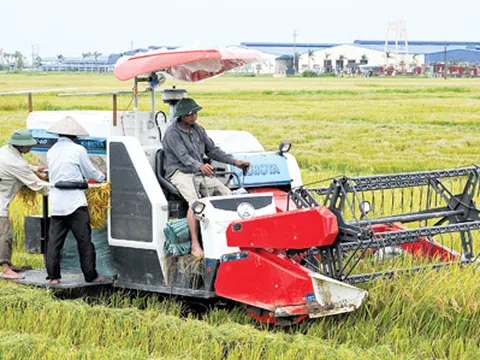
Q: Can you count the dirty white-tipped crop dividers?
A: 1